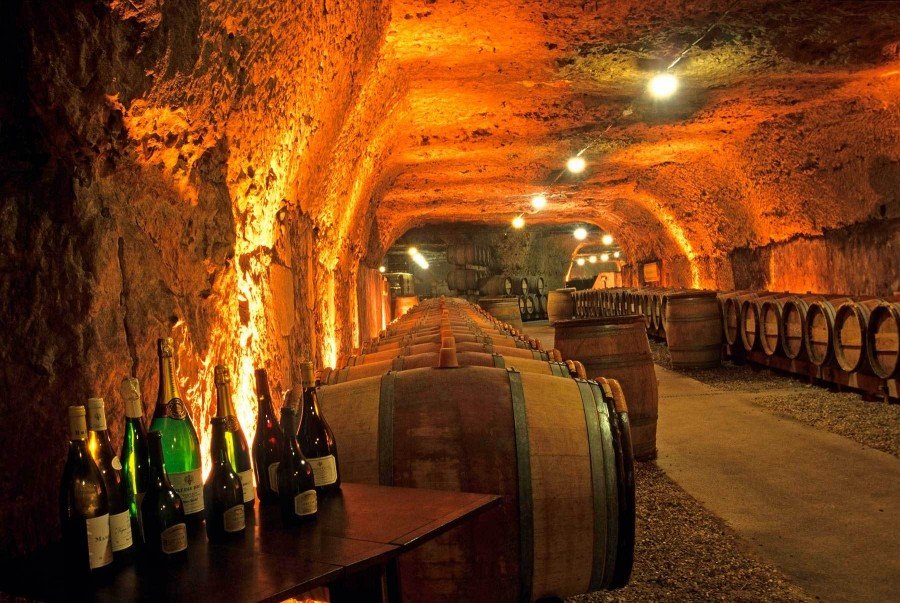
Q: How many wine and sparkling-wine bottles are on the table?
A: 10